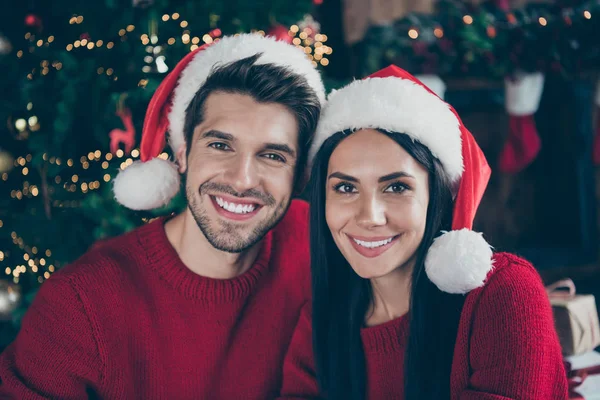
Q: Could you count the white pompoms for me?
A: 2